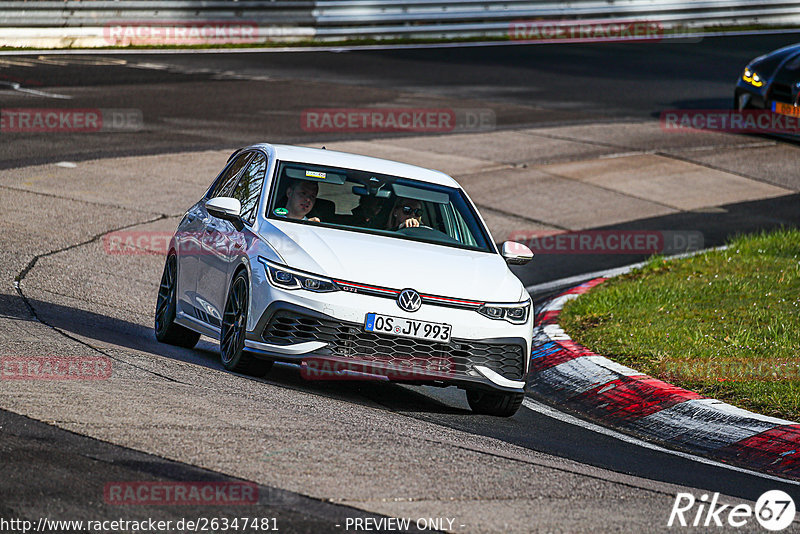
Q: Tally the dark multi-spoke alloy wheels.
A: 2